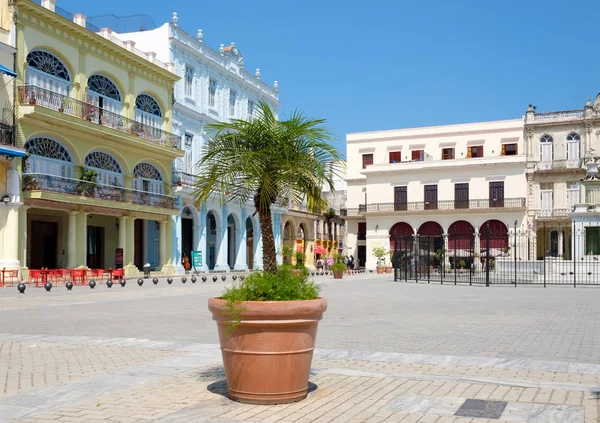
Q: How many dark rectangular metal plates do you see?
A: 1